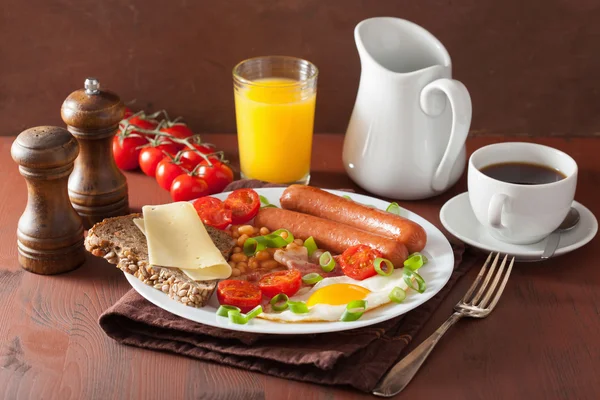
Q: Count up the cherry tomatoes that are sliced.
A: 5